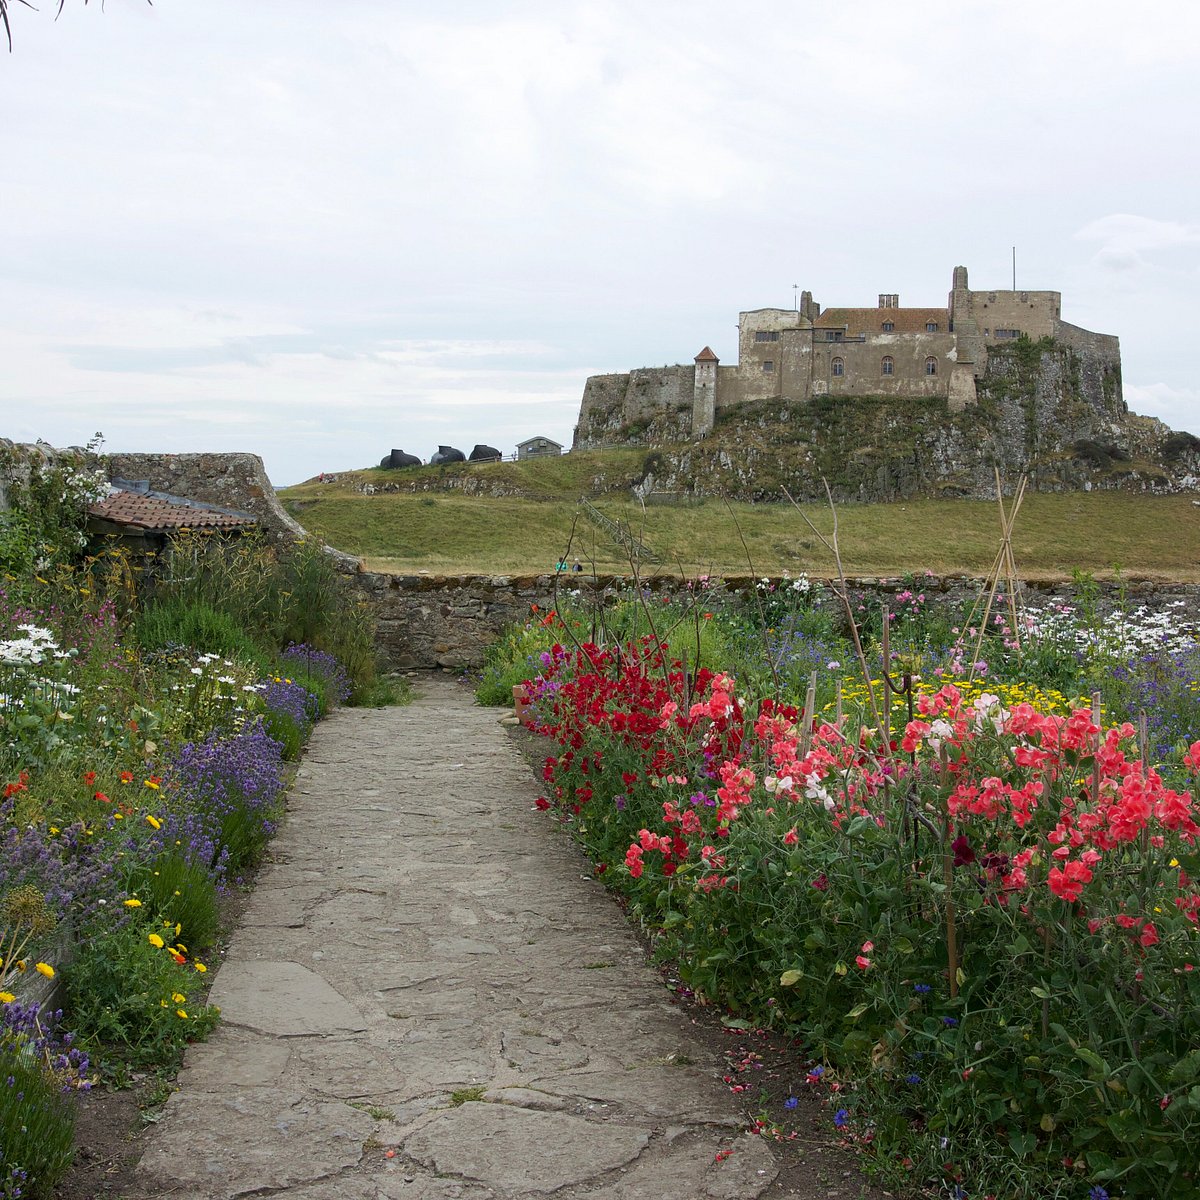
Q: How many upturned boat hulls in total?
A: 3